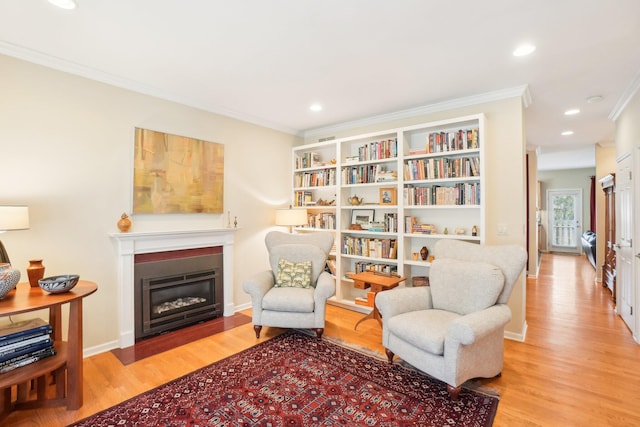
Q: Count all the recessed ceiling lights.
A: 5